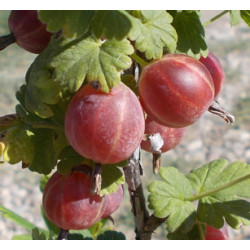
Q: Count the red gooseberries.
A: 8